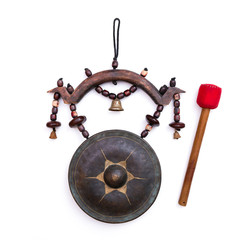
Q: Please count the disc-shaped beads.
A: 4